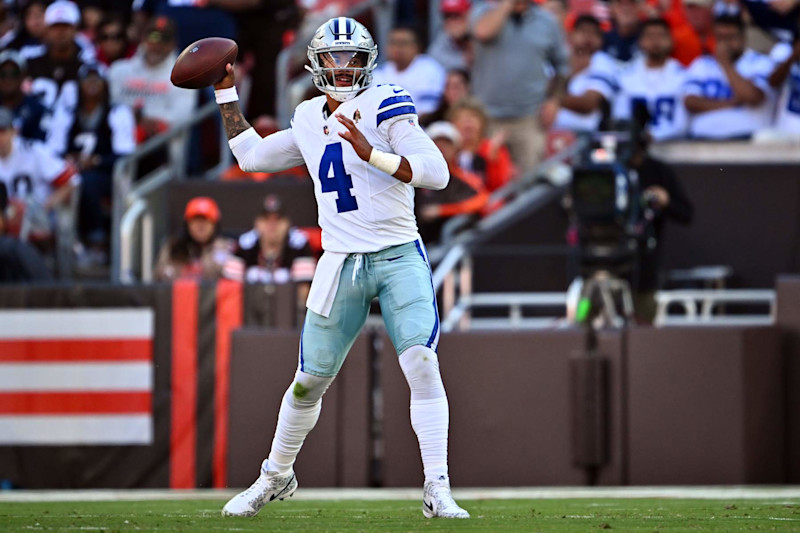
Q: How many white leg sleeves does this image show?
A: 2